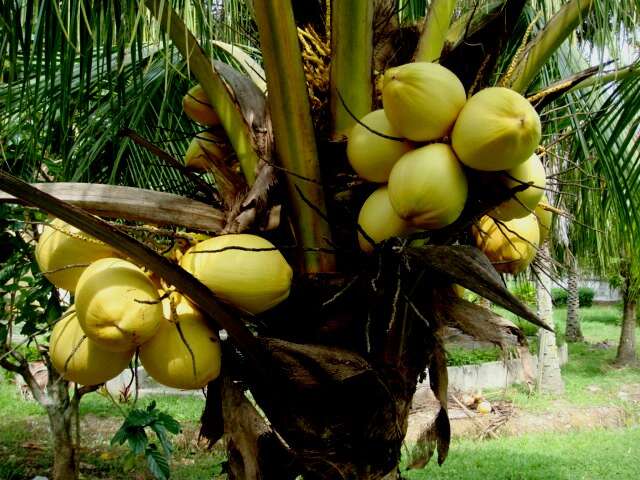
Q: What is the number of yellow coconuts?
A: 15